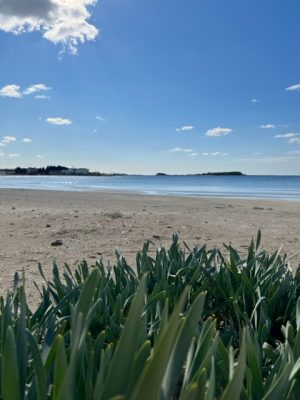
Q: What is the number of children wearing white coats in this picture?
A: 0